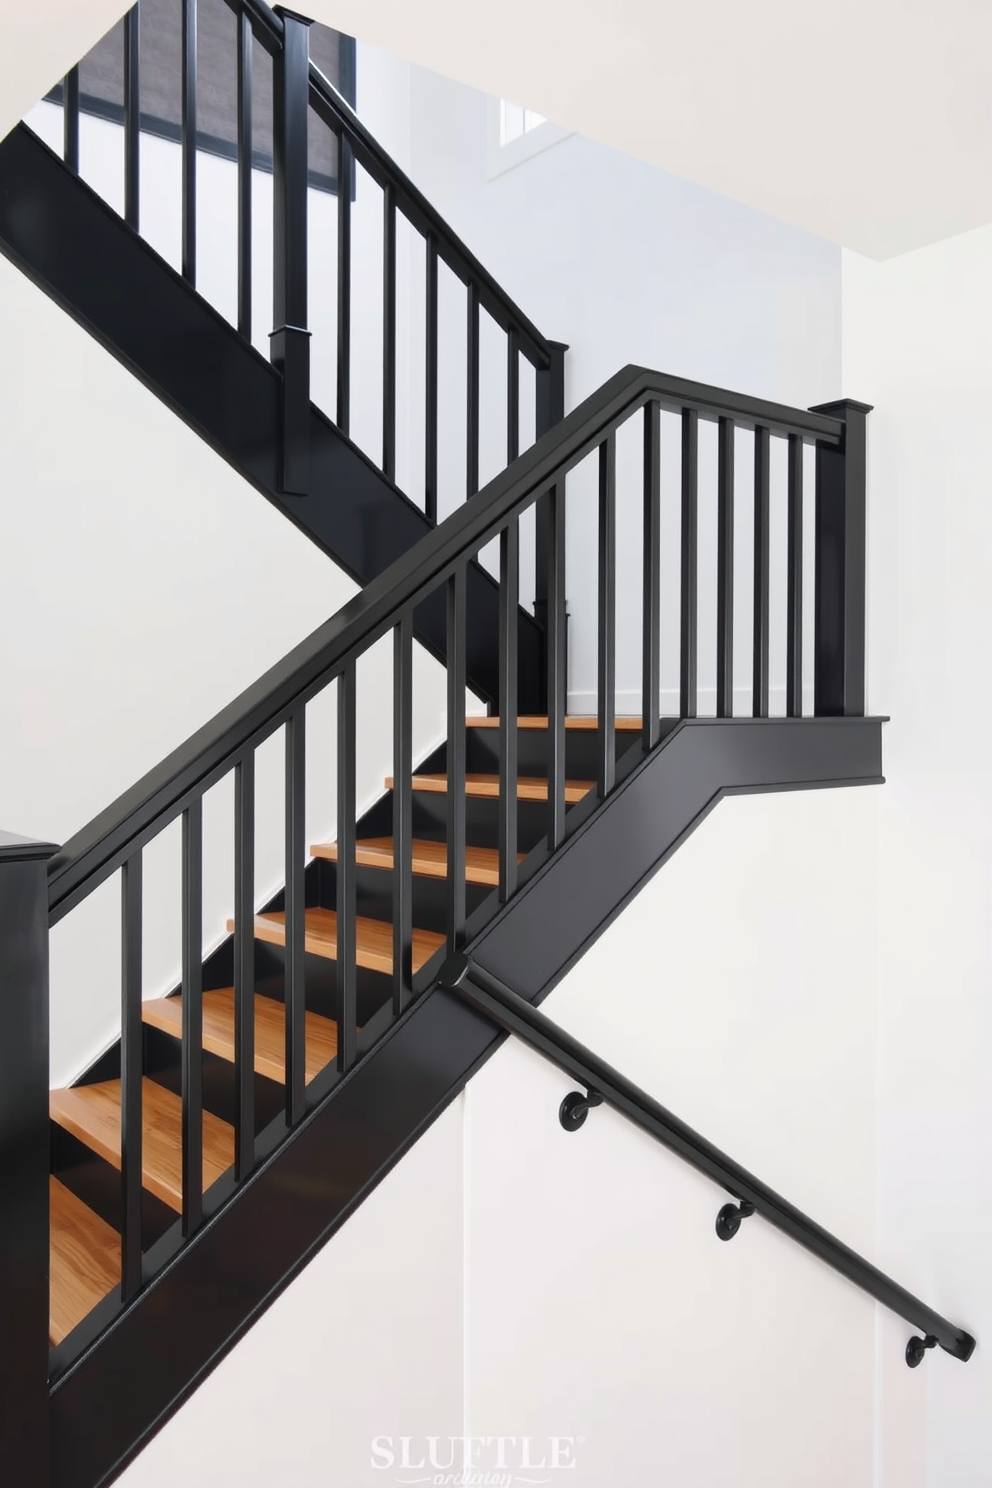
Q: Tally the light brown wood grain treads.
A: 7